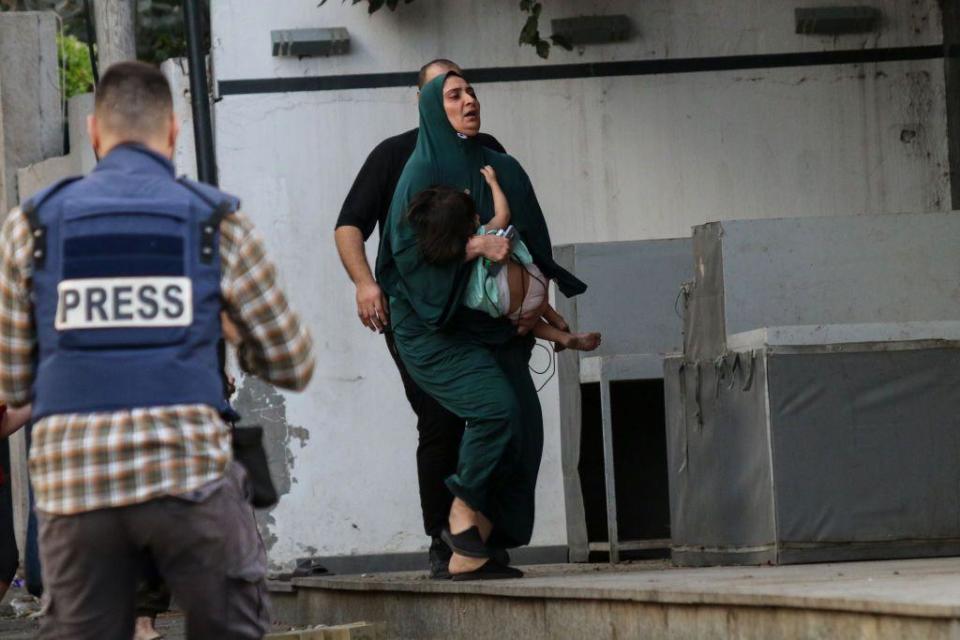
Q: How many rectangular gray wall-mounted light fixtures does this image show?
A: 3